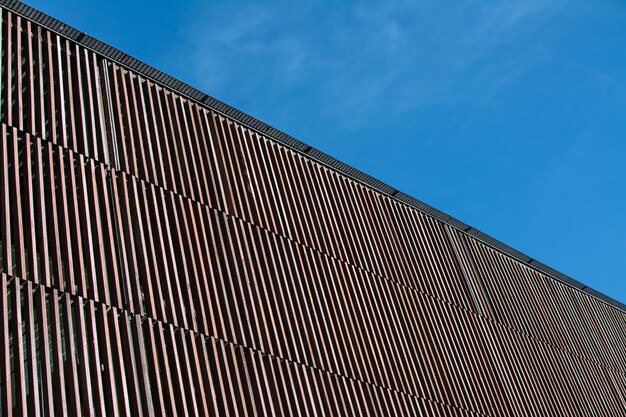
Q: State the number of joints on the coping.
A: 7